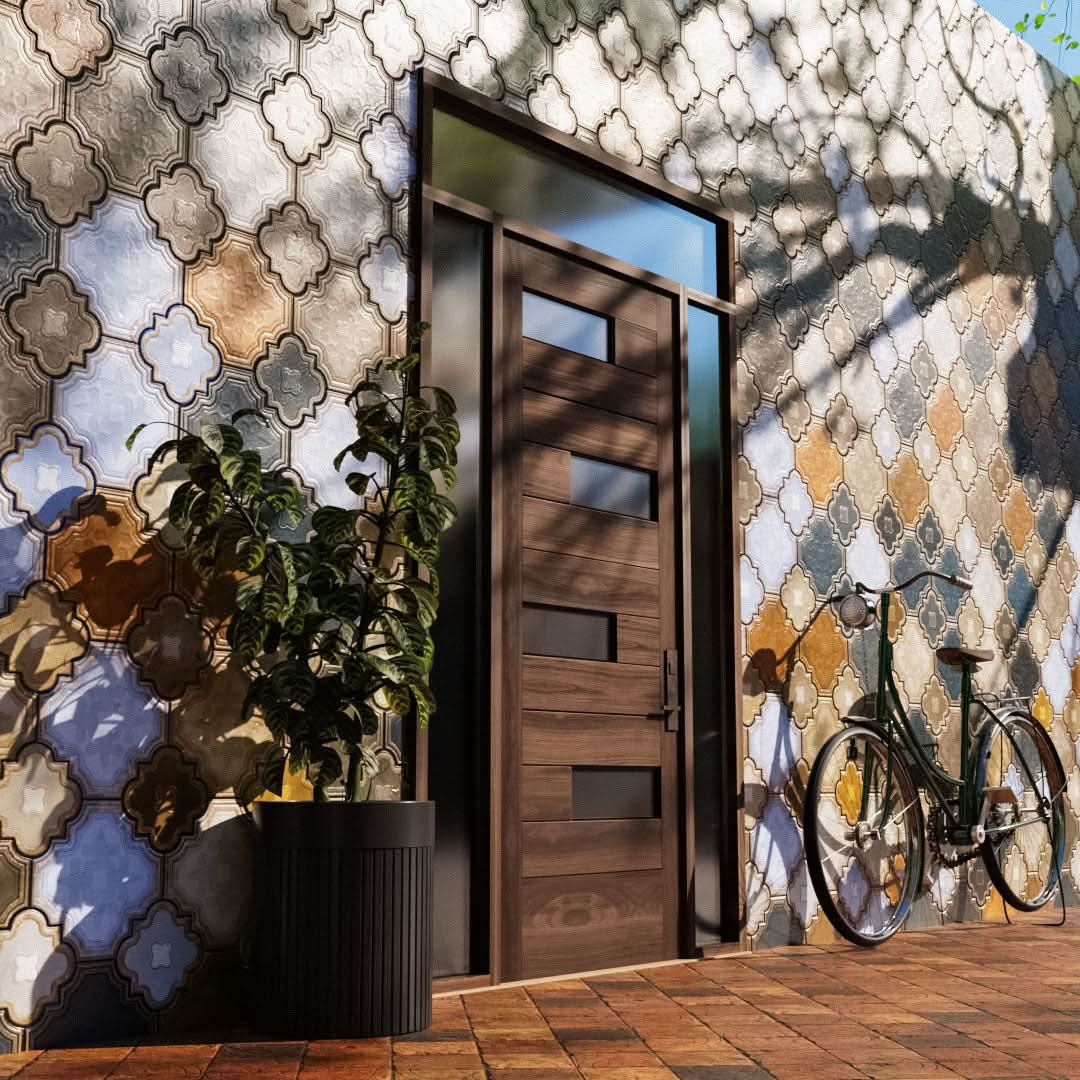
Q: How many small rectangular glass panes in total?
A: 4